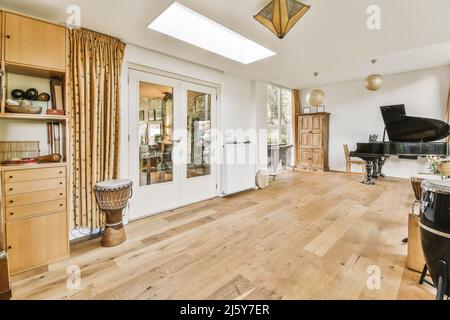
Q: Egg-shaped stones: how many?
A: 3